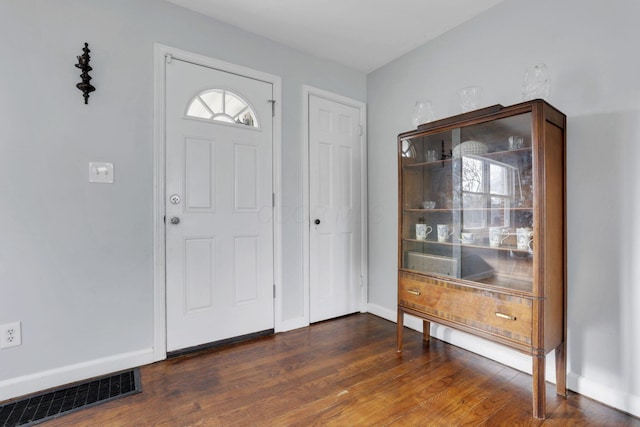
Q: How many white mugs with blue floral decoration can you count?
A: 4